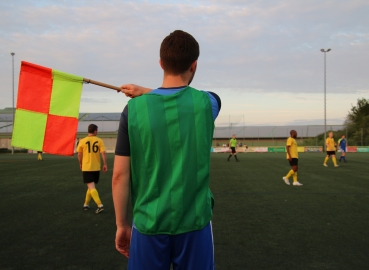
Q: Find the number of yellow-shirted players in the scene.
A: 3